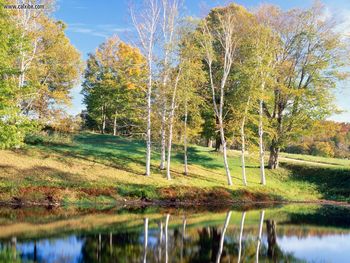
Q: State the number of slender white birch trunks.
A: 7